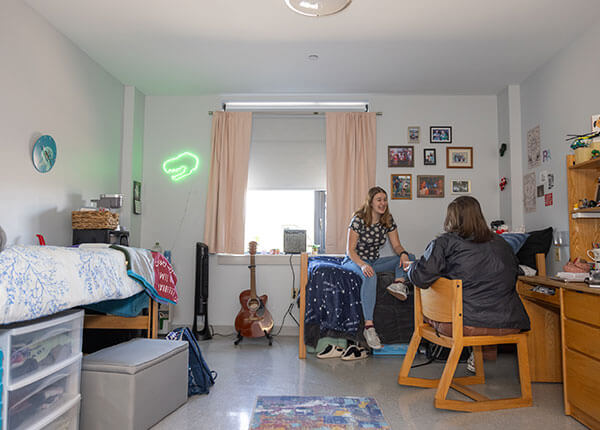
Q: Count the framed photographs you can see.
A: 8